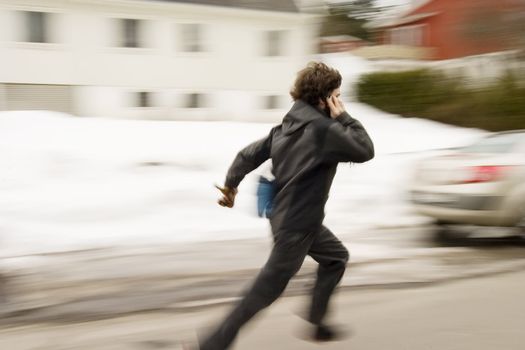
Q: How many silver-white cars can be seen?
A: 1